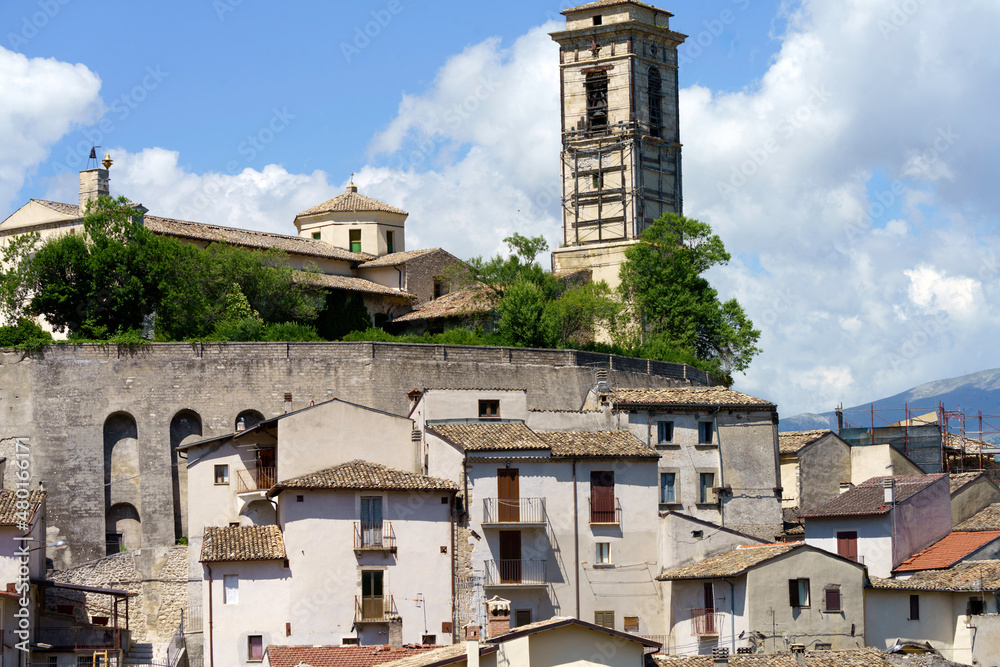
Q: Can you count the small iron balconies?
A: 7